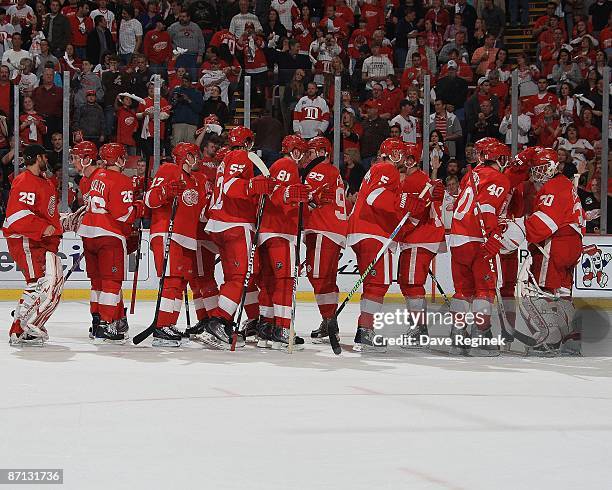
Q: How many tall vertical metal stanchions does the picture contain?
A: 8